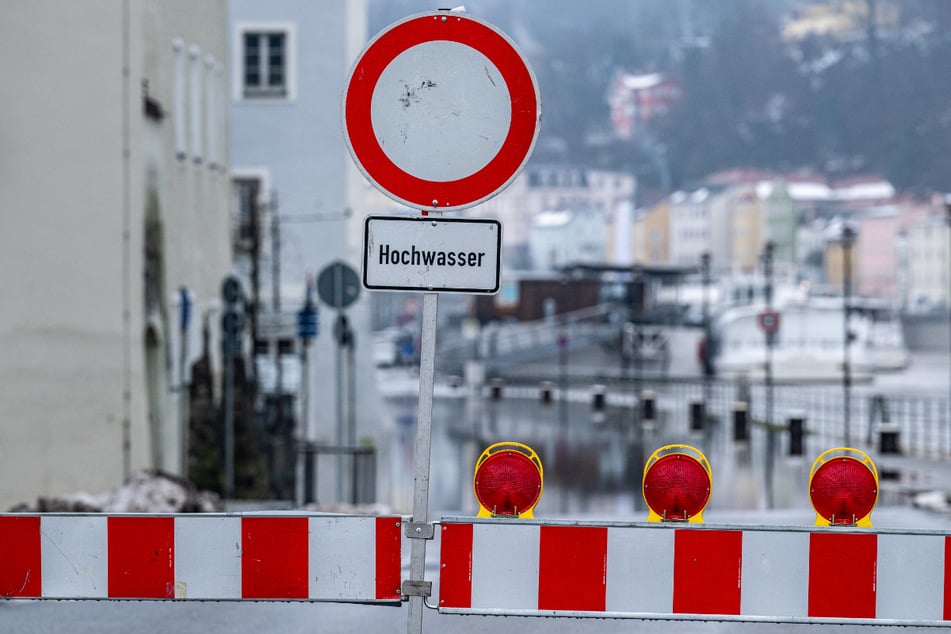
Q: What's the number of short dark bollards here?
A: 8